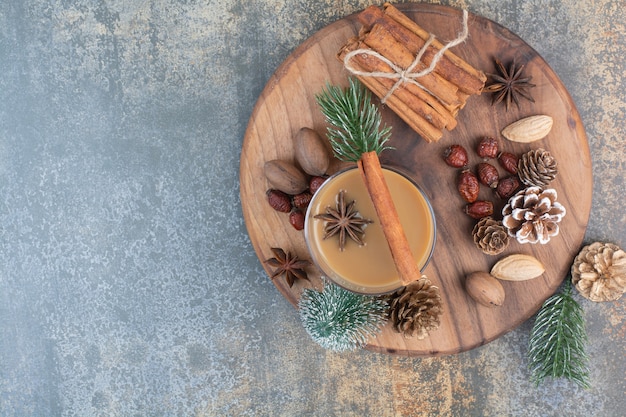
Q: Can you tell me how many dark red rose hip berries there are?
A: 11